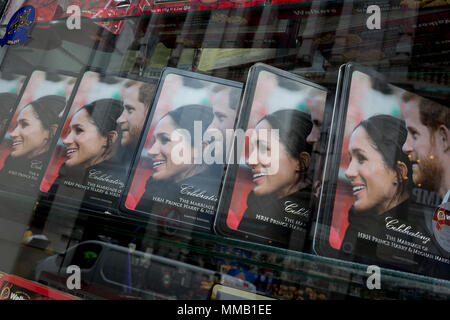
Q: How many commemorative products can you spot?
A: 6